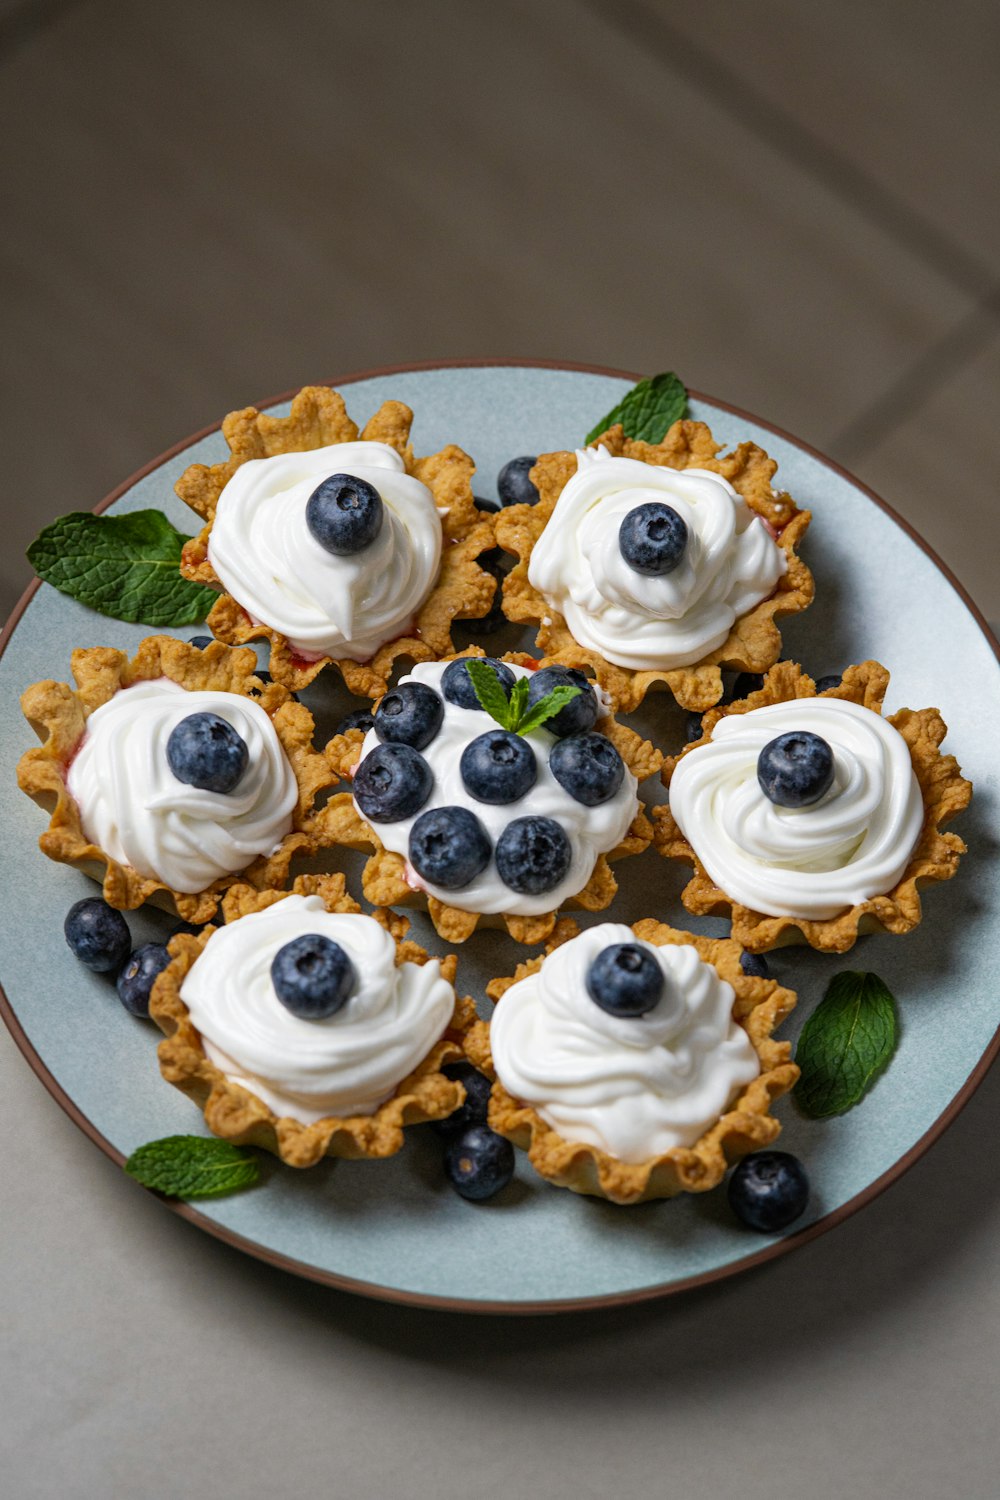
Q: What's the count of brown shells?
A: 7